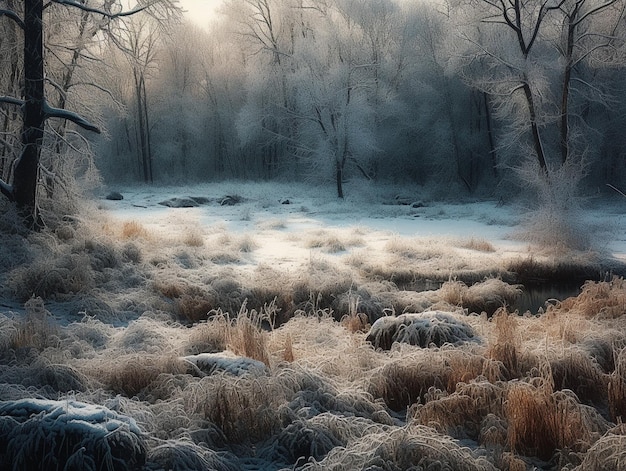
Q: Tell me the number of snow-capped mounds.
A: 3